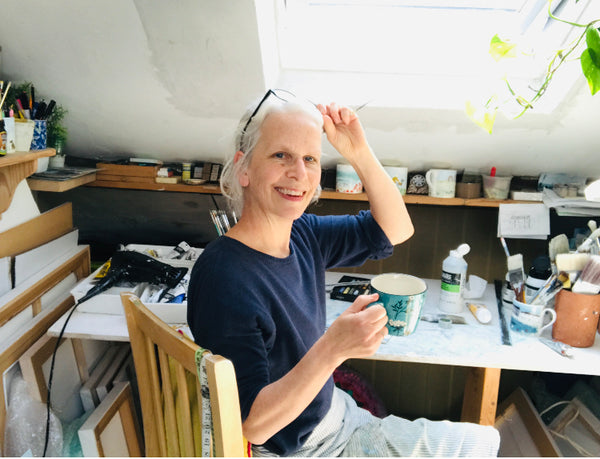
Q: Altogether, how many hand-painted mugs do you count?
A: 5